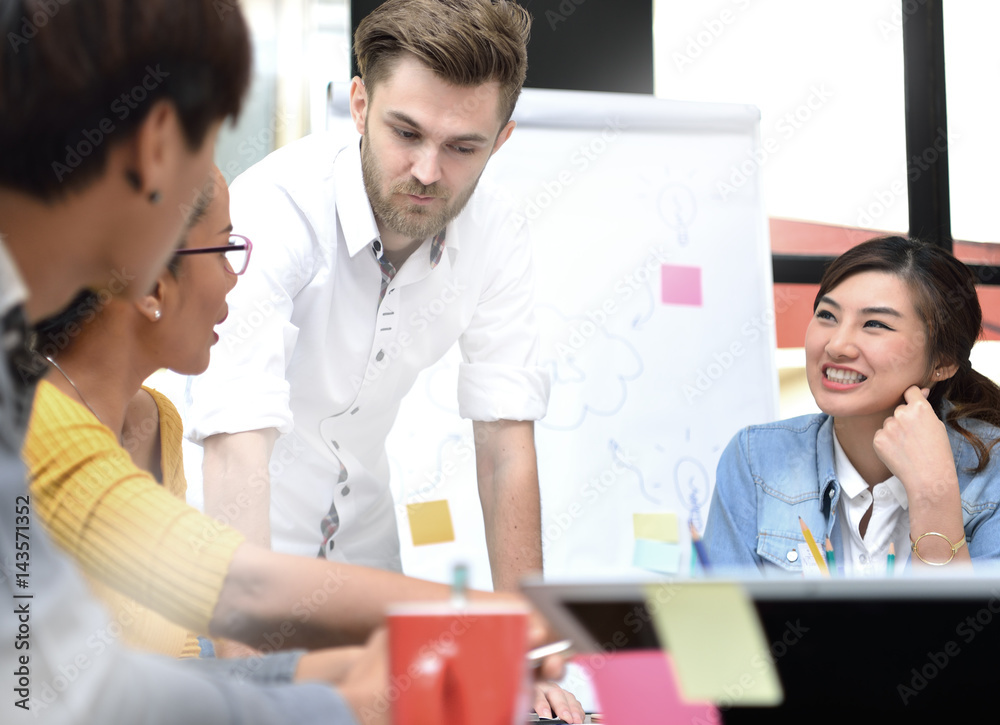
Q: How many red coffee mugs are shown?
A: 1